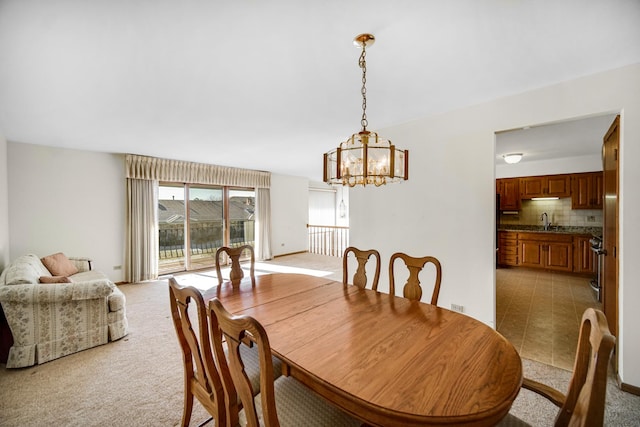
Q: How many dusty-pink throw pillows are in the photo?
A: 2